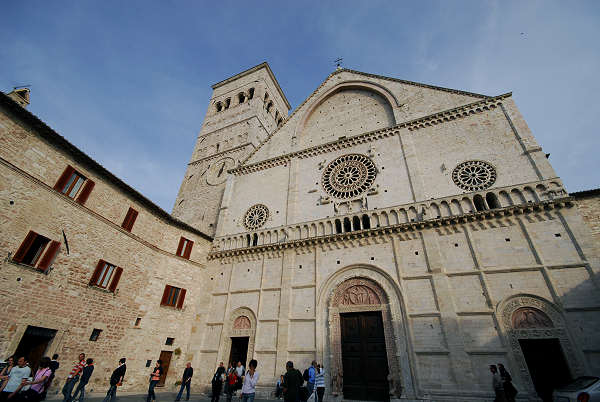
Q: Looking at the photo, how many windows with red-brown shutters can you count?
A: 6